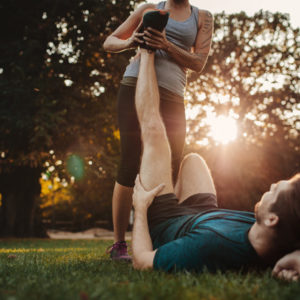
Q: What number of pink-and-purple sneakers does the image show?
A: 1